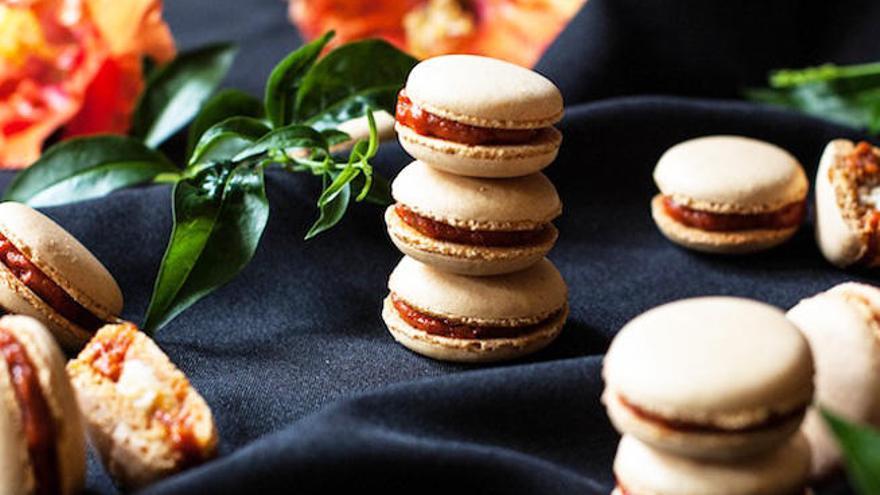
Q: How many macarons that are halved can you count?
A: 2